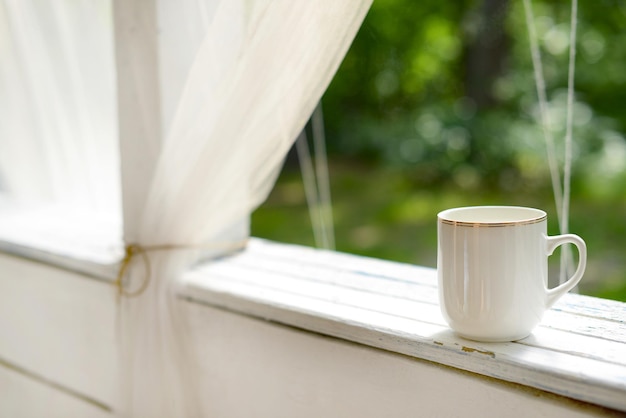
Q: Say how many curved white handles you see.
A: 1